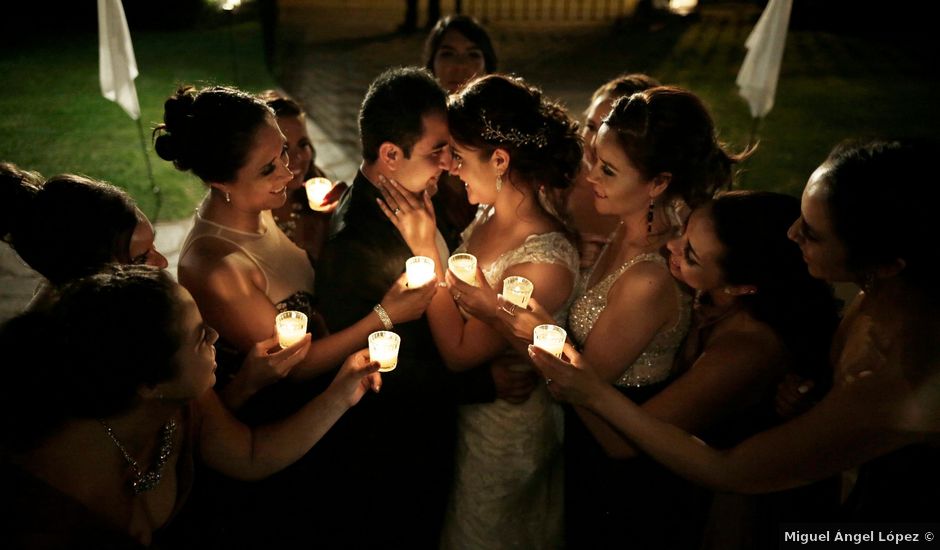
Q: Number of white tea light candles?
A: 7